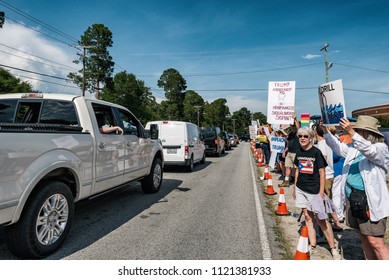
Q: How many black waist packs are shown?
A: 1